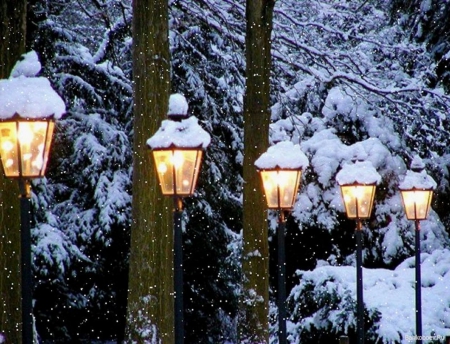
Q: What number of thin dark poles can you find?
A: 5